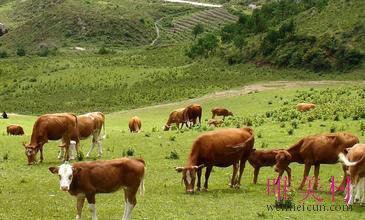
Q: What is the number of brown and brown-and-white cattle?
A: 14